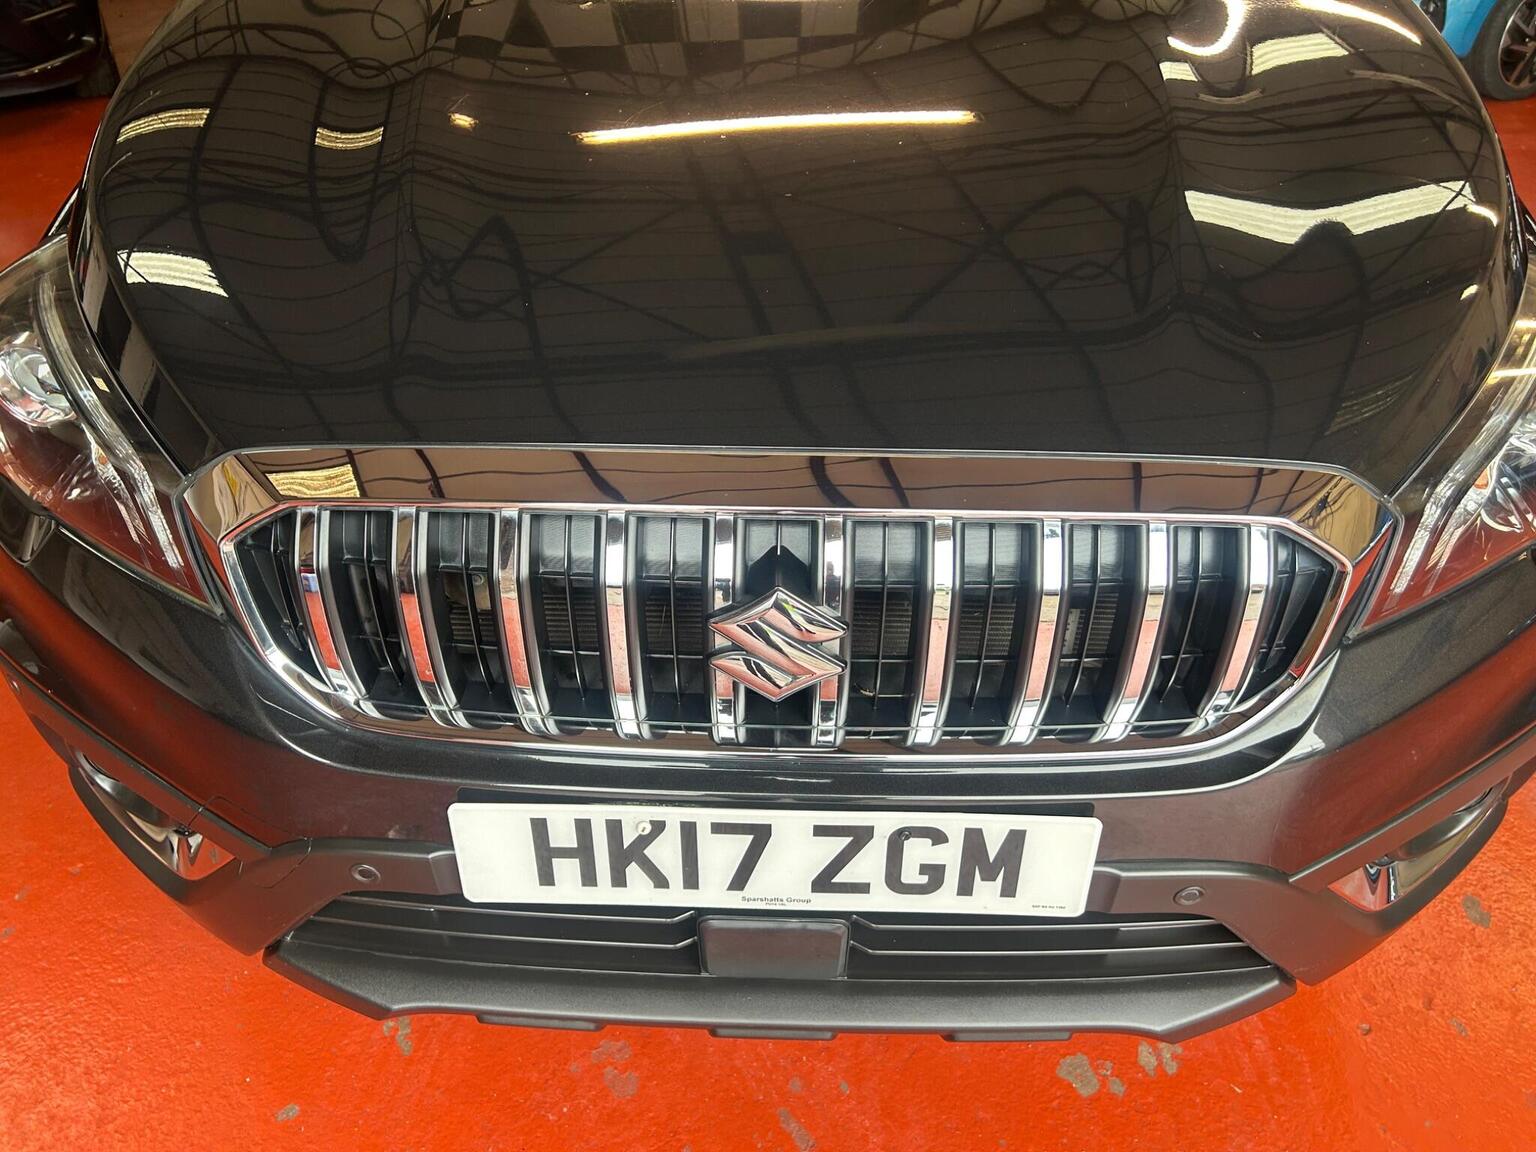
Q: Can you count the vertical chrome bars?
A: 10